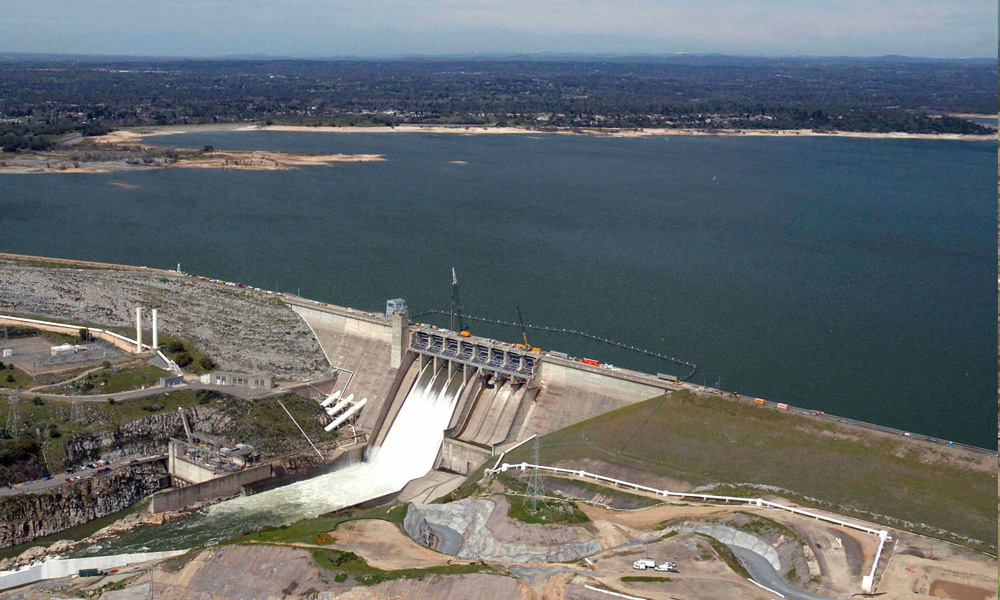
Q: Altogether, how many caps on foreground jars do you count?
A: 0